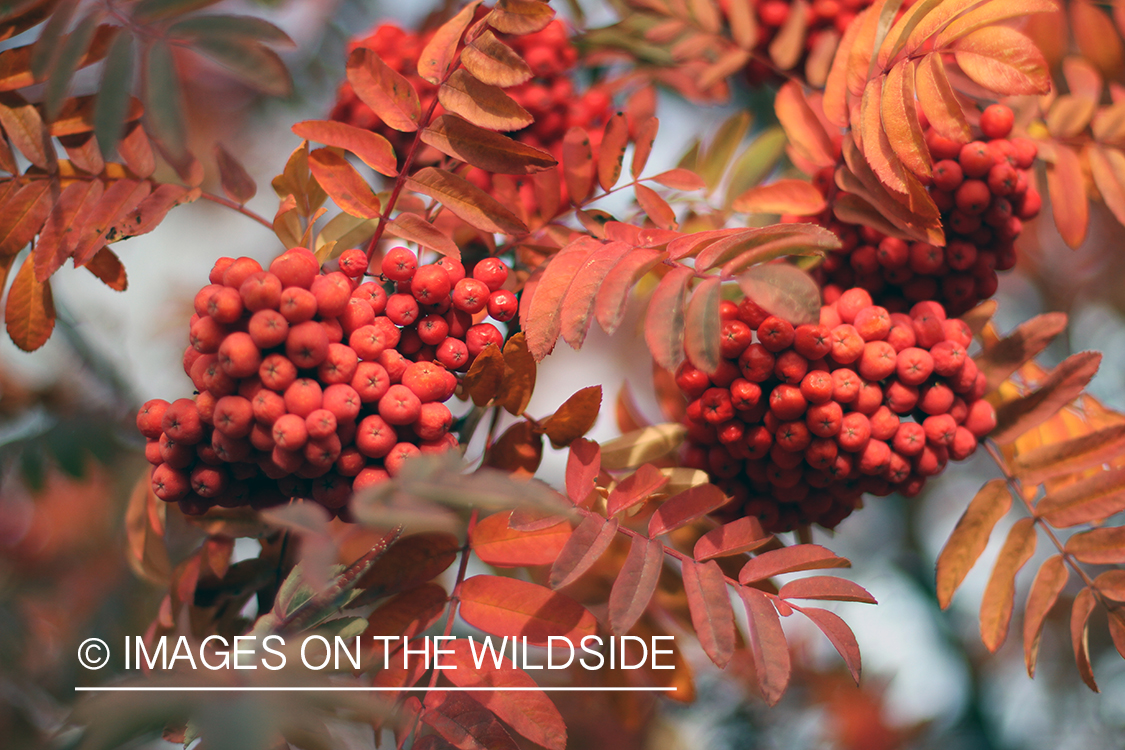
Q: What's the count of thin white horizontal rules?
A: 1